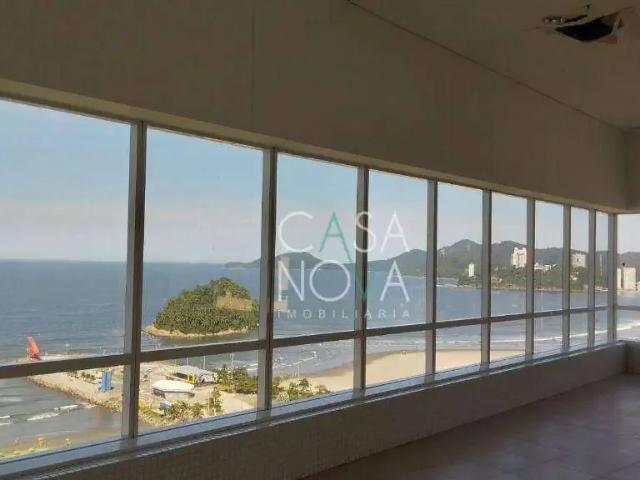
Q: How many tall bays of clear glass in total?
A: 10